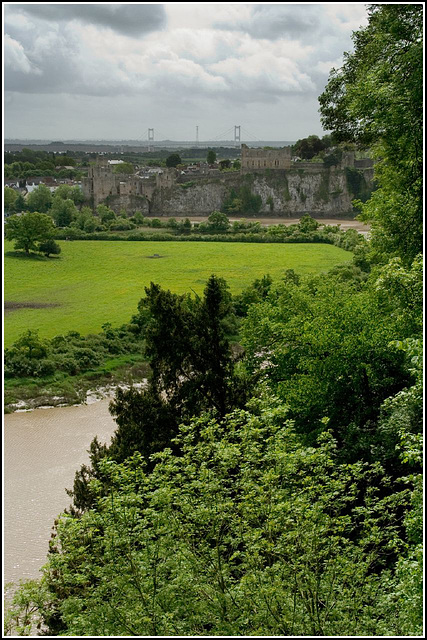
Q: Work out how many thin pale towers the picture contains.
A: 3